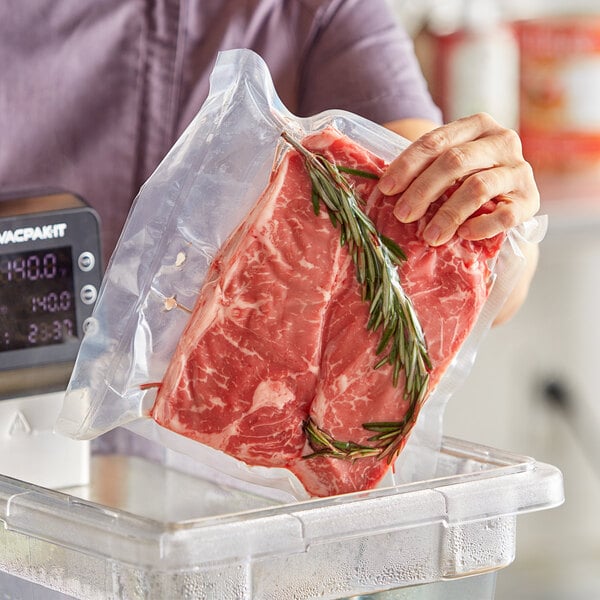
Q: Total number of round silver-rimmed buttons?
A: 3